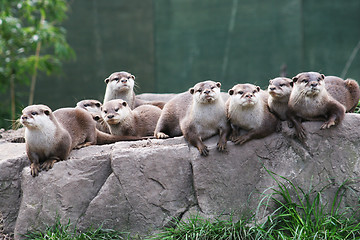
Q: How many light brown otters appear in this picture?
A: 8